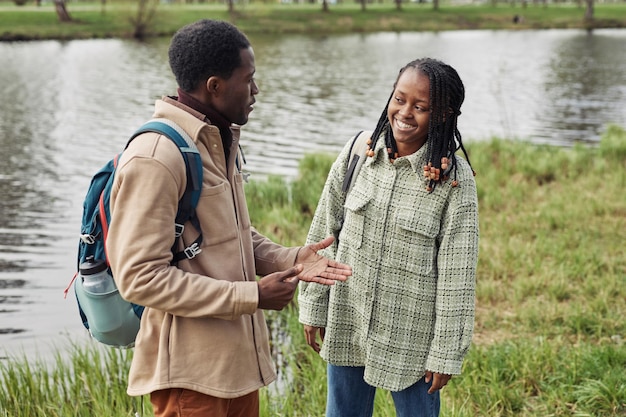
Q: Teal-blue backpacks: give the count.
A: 1